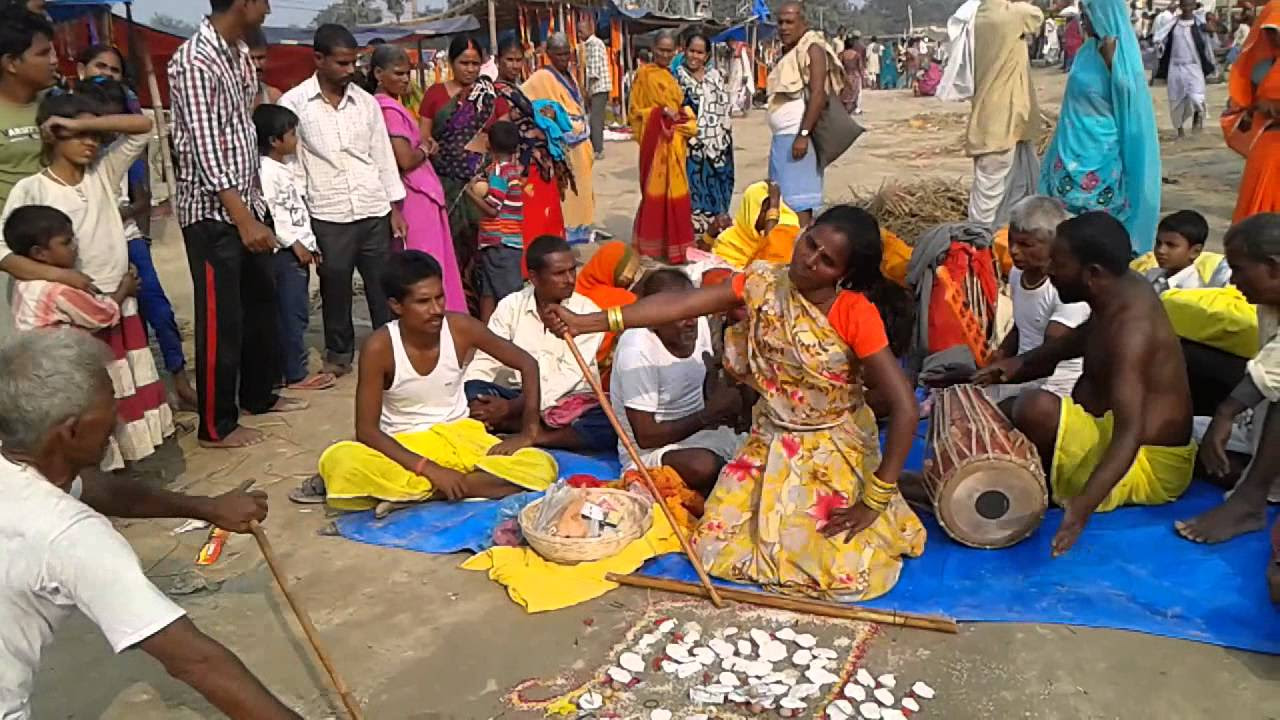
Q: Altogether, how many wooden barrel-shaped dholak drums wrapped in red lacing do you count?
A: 1